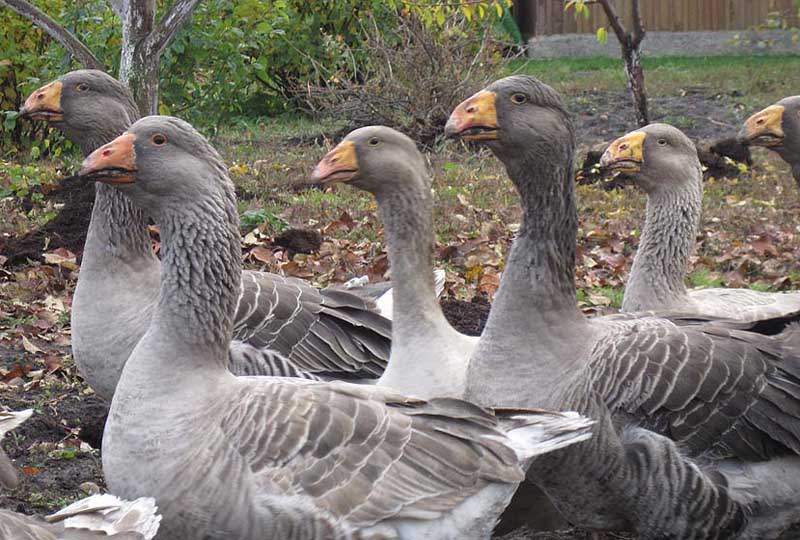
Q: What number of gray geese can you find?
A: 6